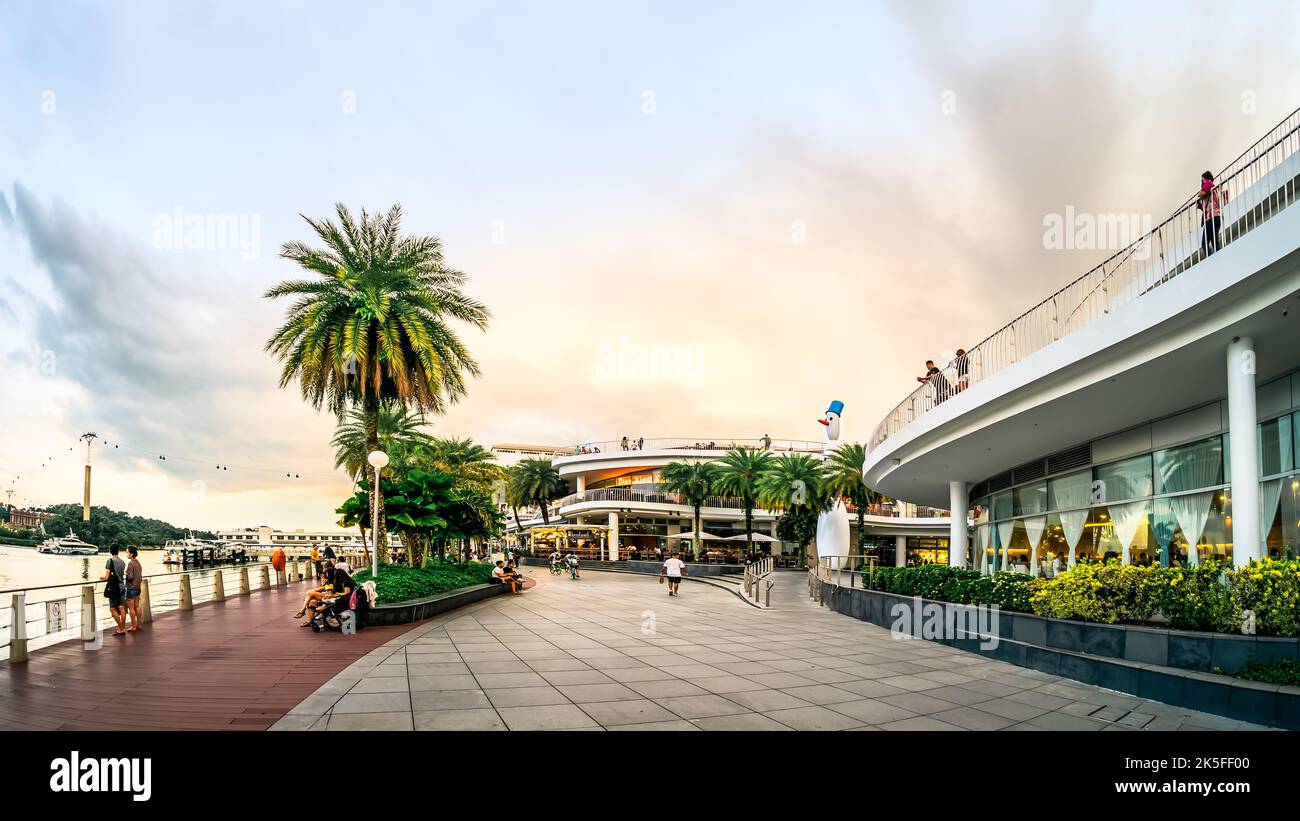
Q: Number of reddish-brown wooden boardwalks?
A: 1